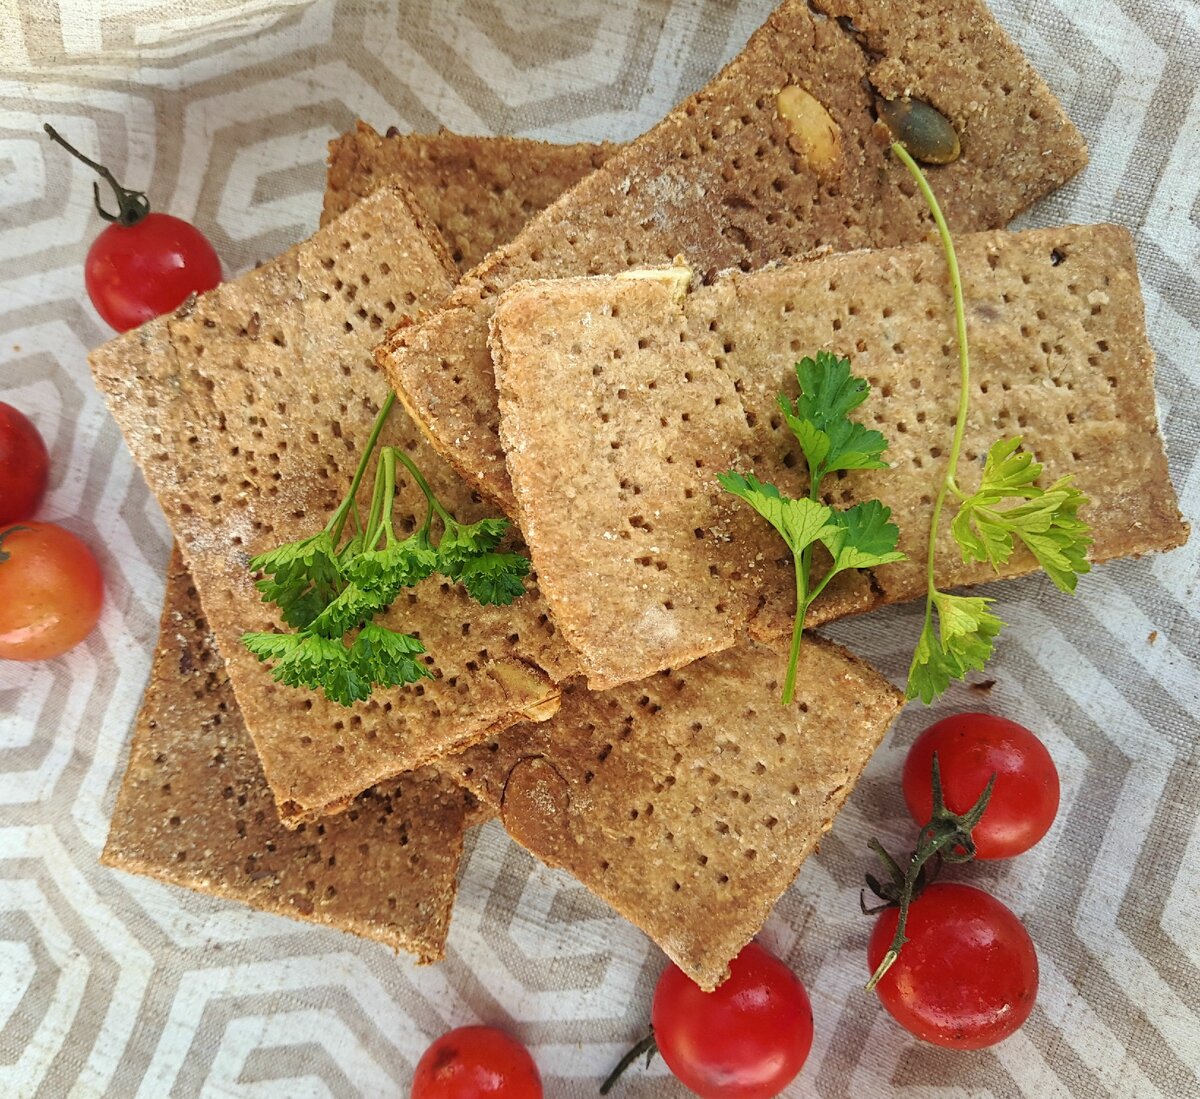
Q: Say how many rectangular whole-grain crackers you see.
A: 6